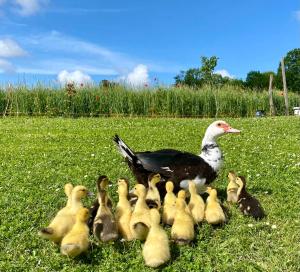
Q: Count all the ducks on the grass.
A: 15